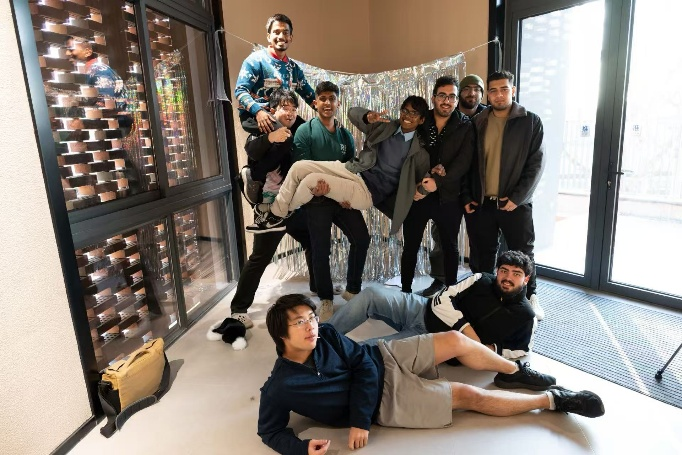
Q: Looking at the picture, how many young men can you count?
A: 9